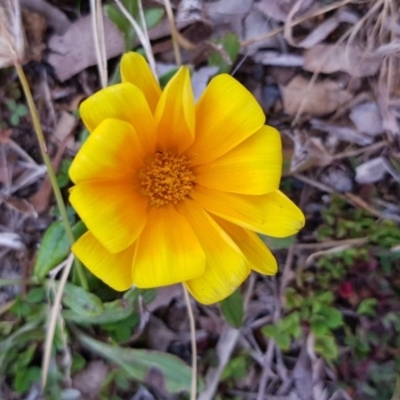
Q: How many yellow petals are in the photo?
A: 12